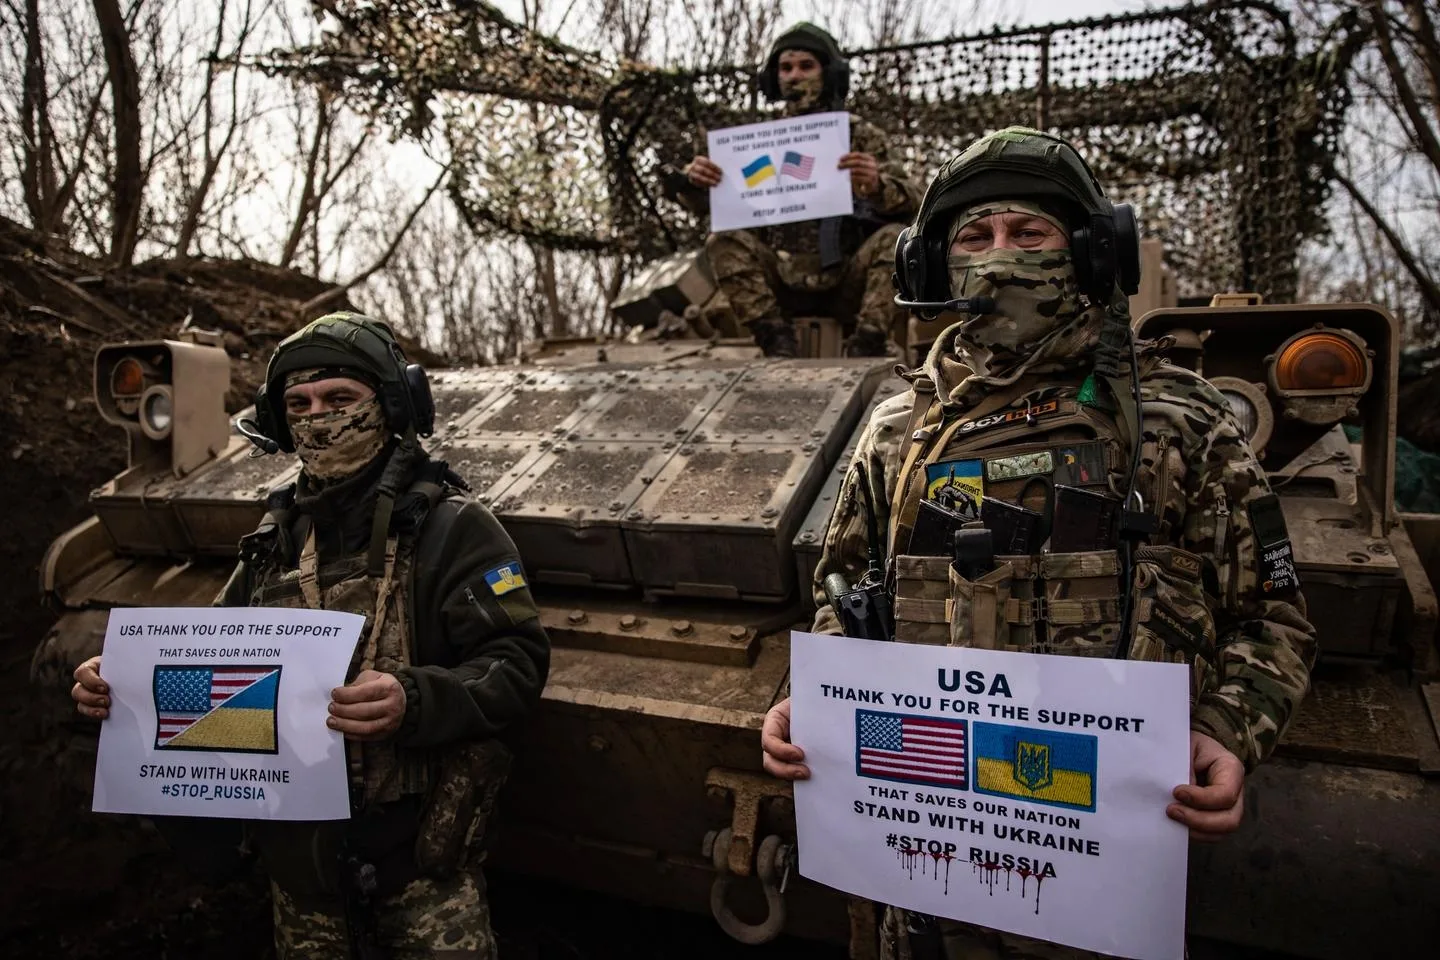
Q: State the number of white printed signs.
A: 3